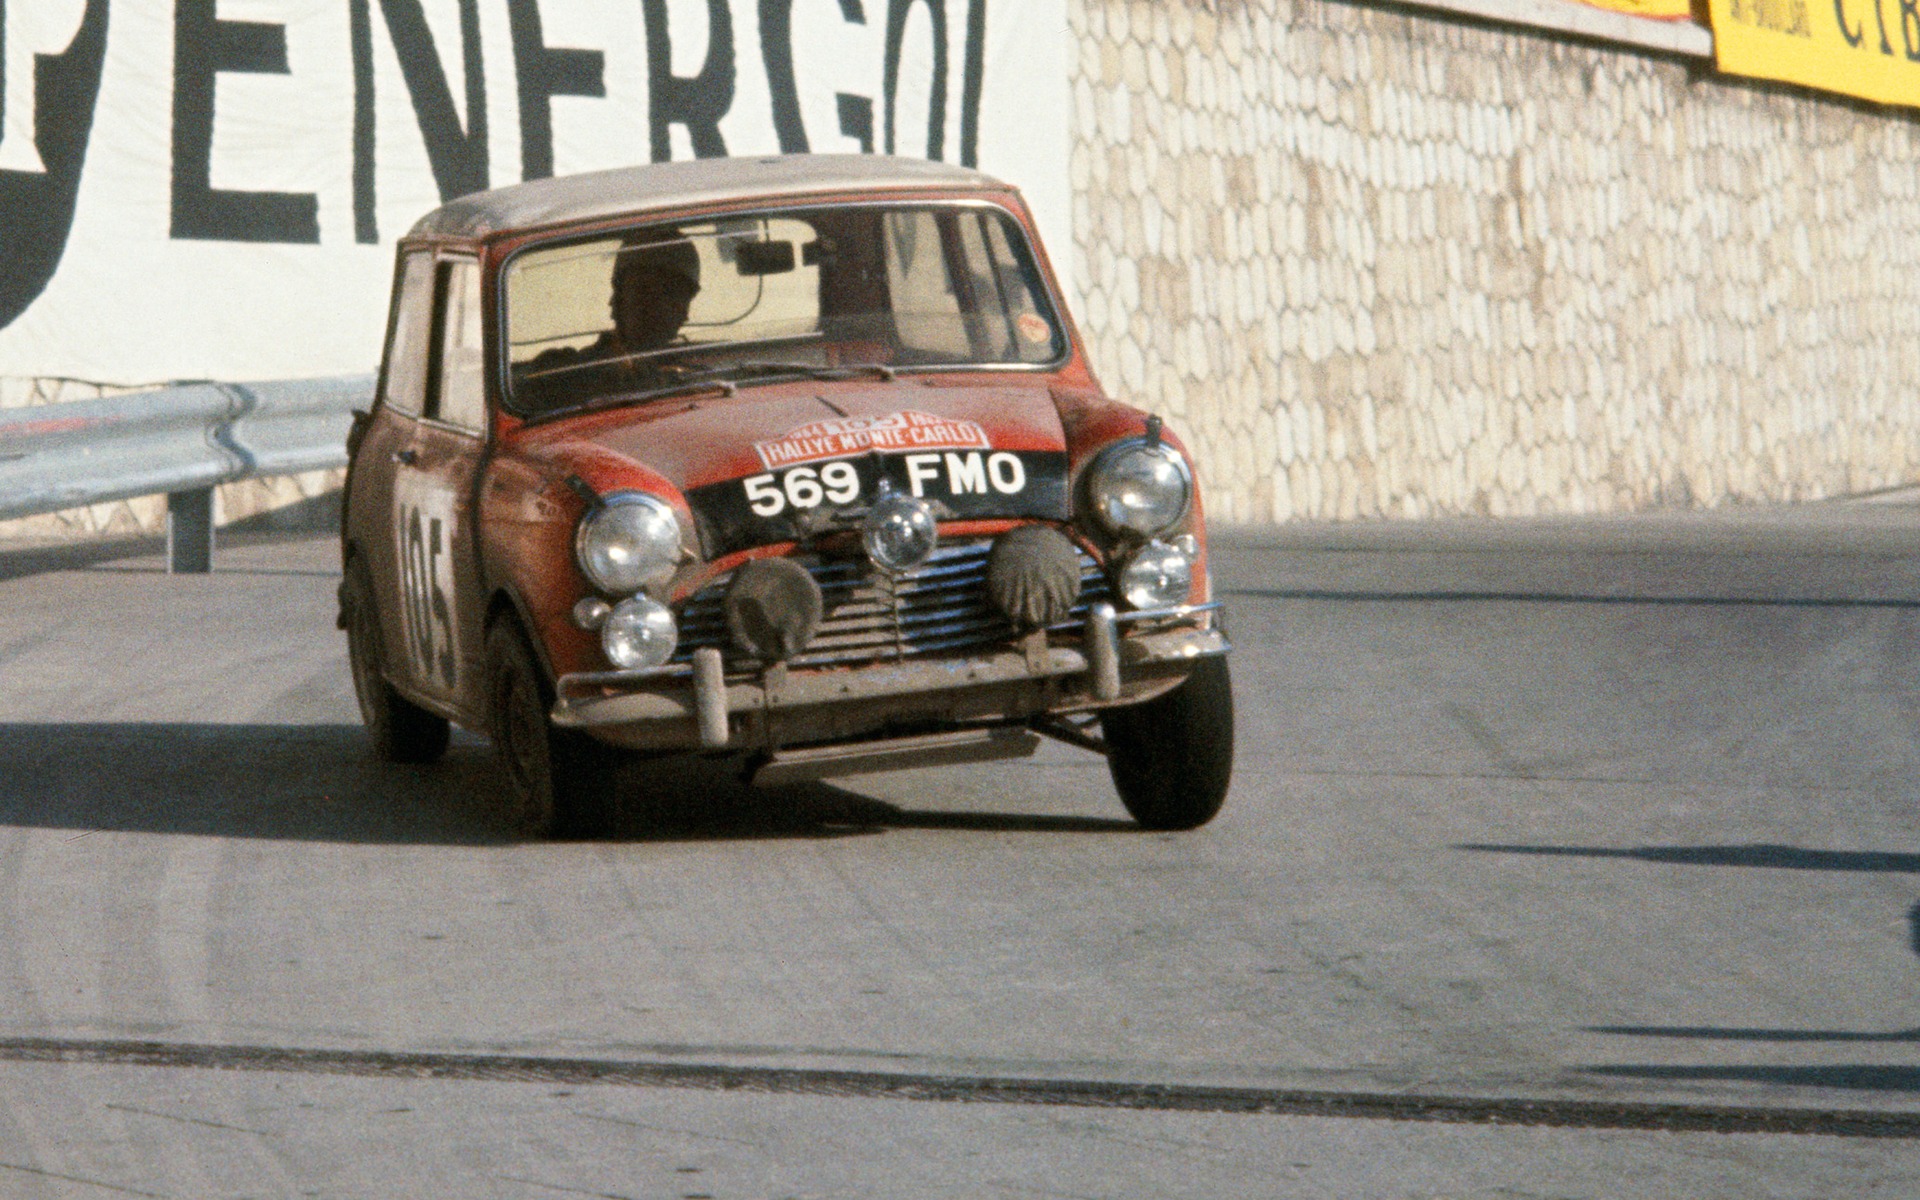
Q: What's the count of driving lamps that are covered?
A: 2